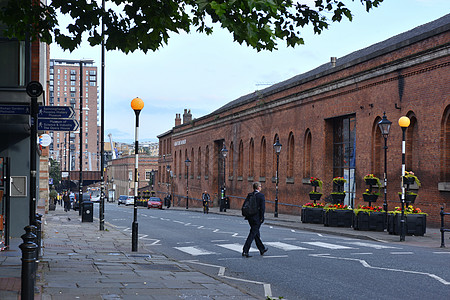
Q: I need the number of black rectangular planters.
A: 4